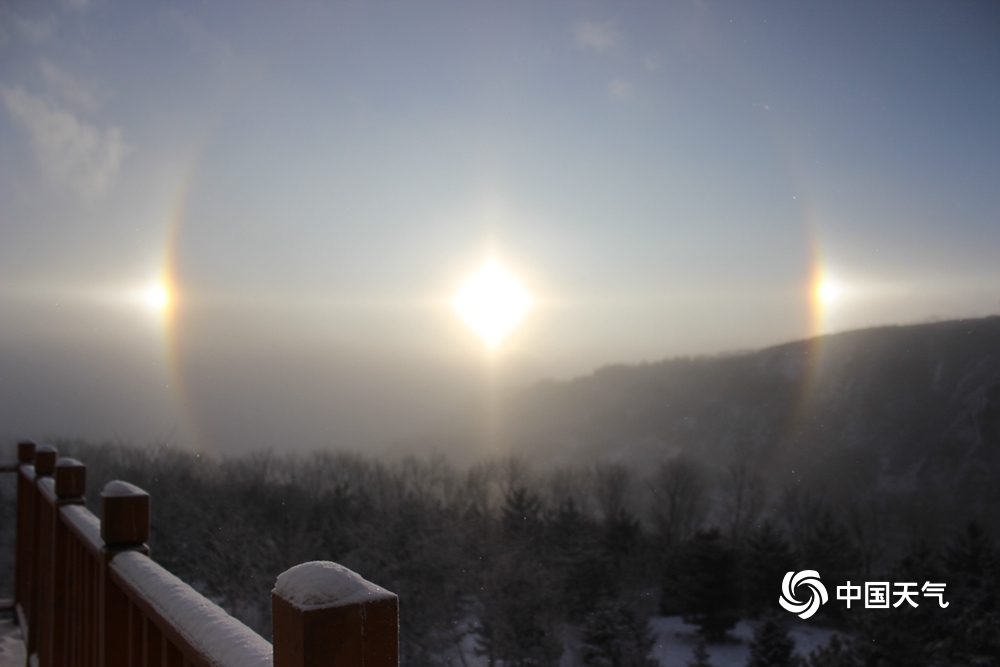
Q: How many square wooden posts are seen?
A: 5